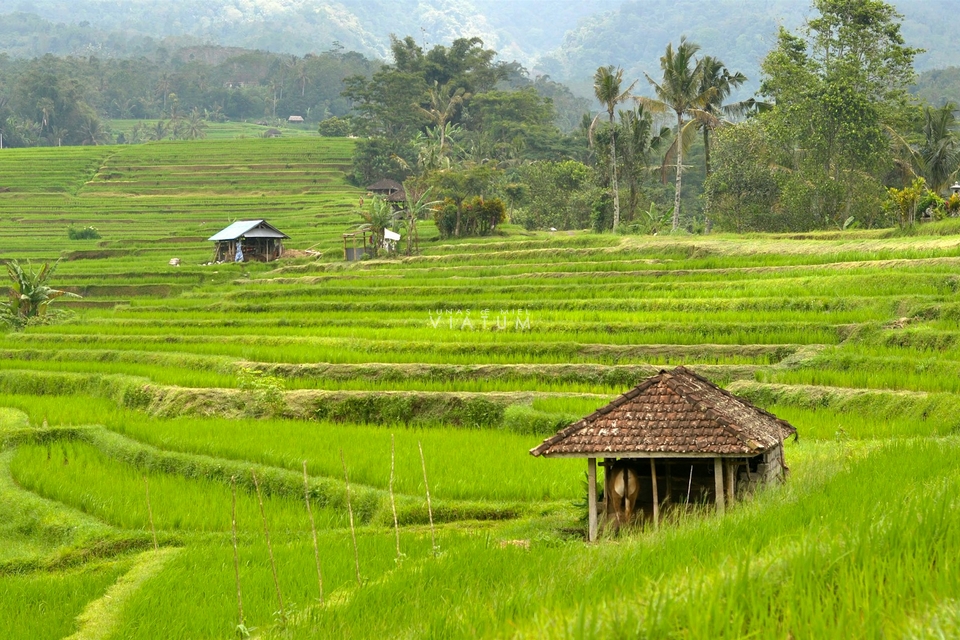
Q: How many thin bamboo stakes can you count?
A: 7